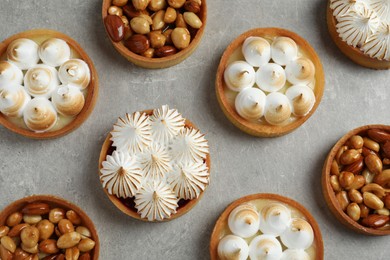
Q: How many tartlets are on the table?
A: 8